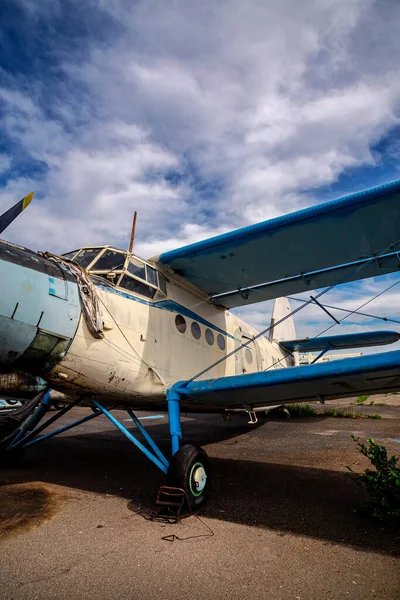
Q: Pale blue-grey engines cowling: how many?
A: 1